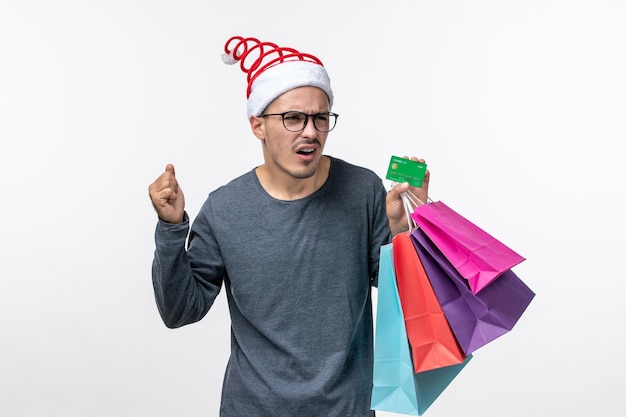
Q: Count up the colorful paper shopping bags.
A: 4